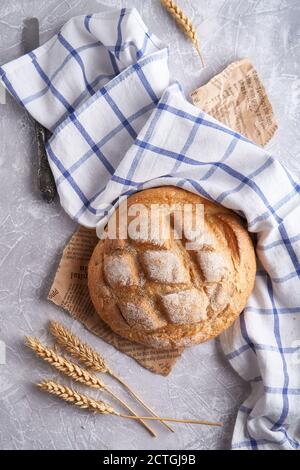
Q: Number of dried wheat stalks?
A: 4